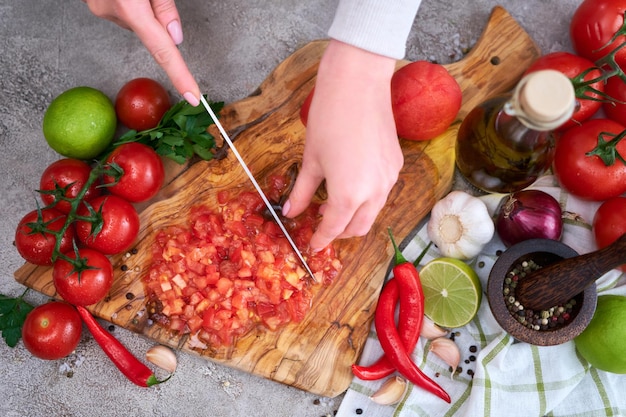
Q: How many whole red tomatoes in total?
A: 14